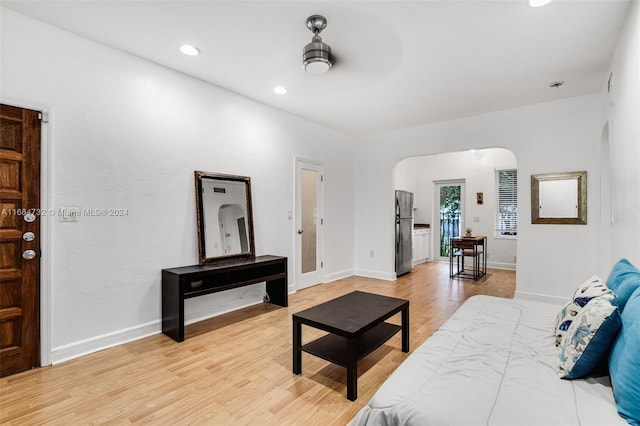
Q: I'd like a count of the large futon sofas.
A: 1